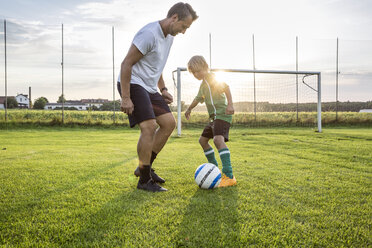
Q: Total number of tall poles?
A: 7